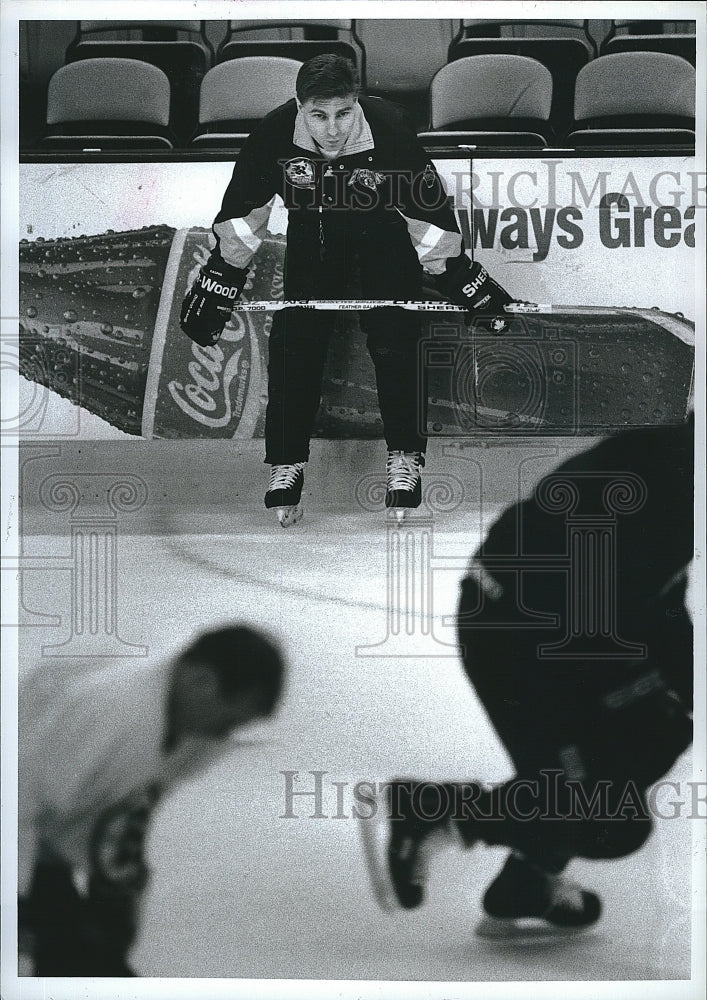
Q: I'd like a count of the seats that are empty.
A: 8